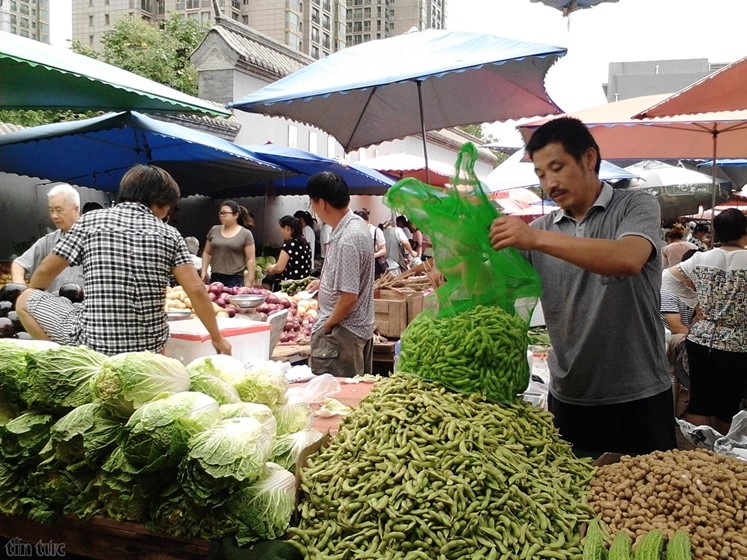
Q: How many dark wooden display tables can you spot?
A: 1